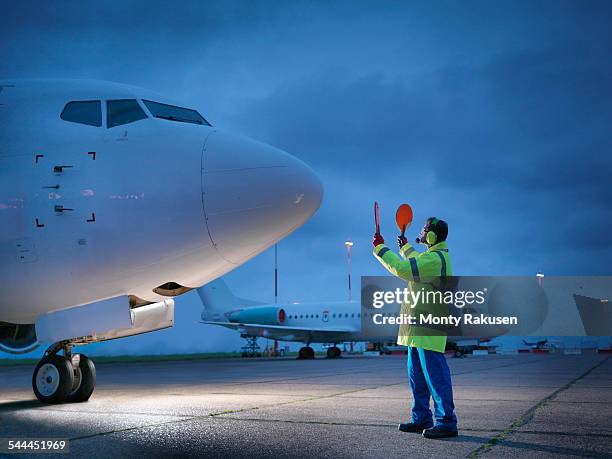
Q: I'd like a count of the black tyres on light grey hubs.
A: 2